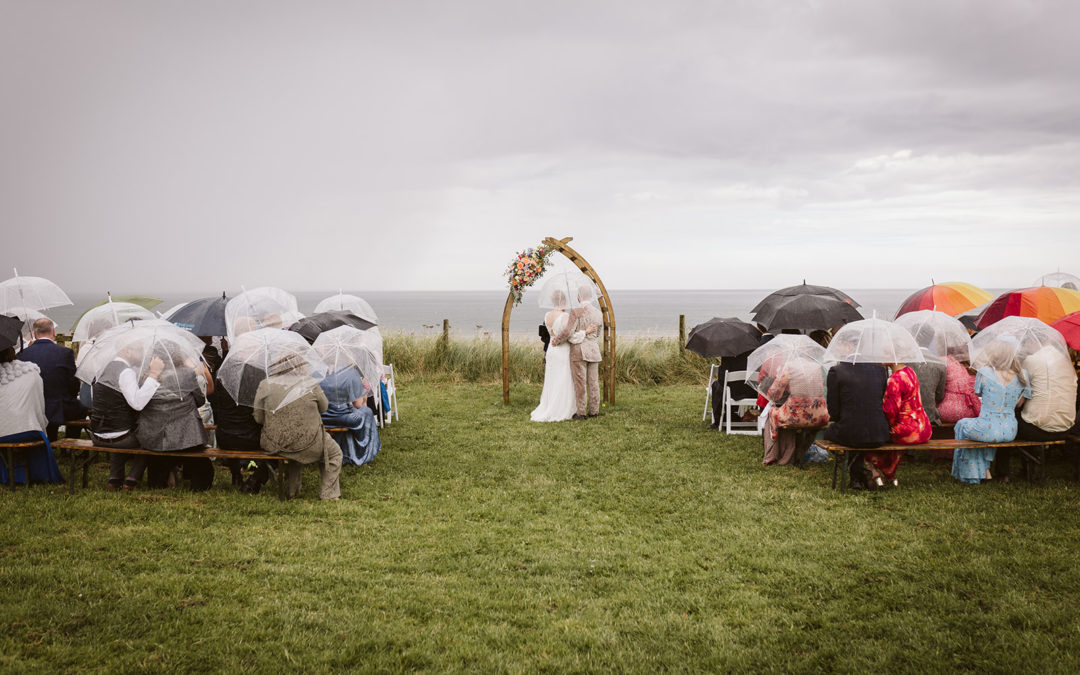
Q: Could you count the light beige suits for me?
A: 1